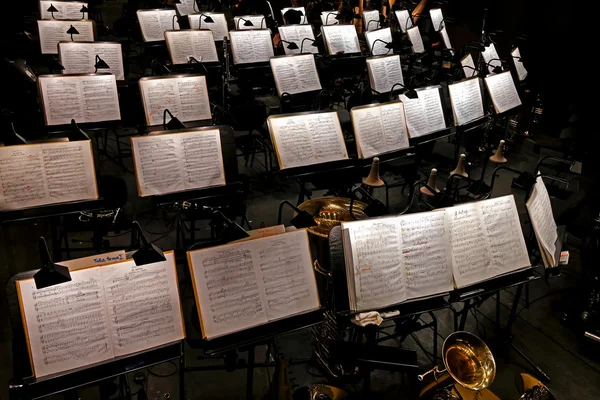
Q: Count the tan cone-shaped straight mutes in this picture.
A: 4